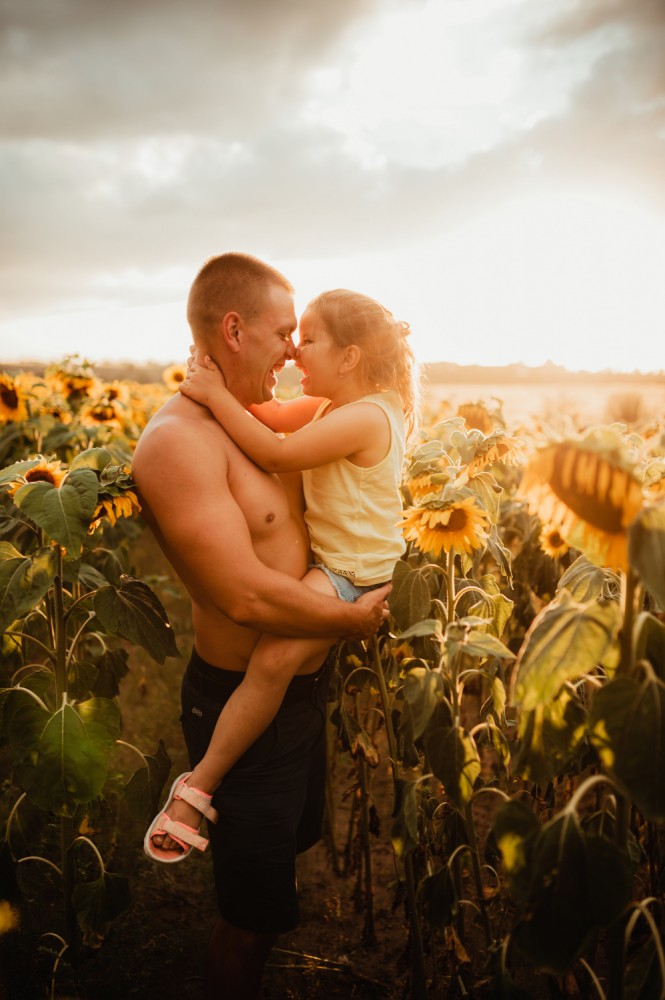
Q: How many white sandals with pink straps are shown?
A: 1